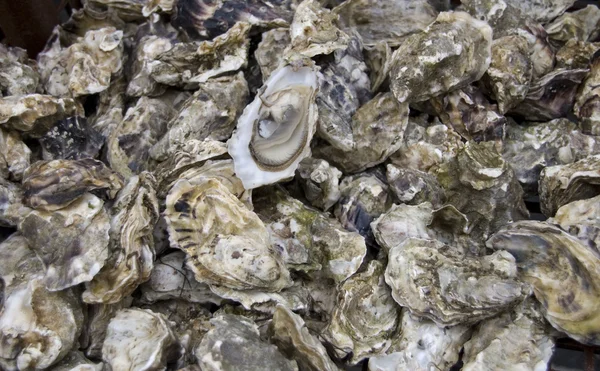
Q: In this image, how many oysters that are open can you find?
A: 1